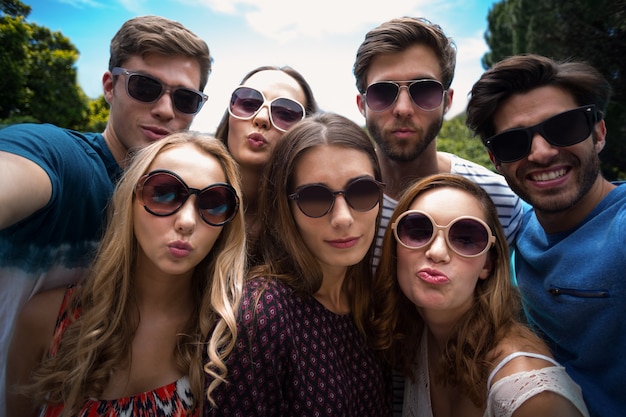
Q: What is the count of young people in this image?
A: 7